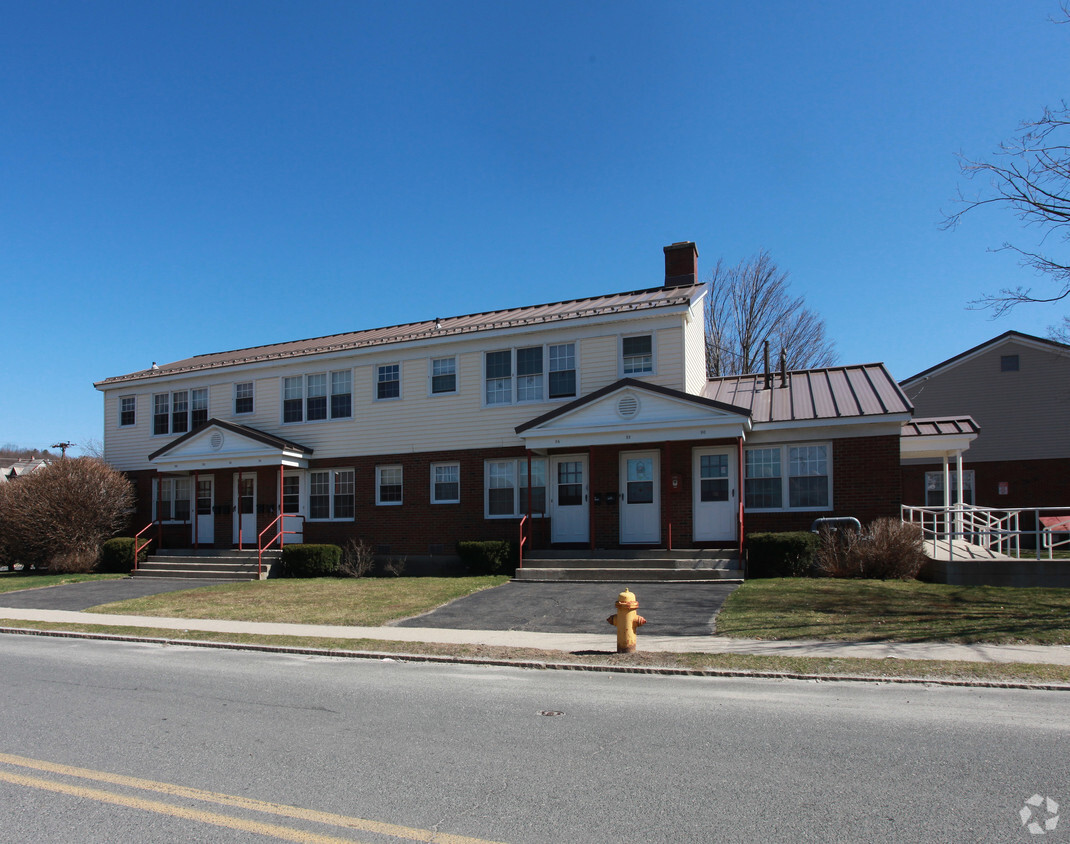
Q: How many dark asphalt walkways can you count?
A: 2